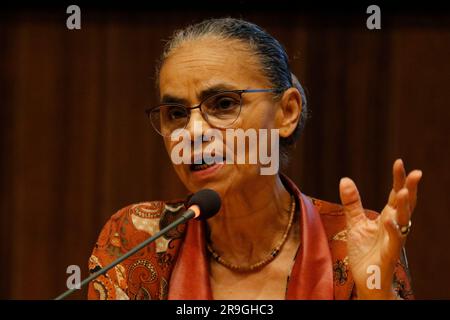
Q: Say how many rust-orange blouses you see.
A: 1